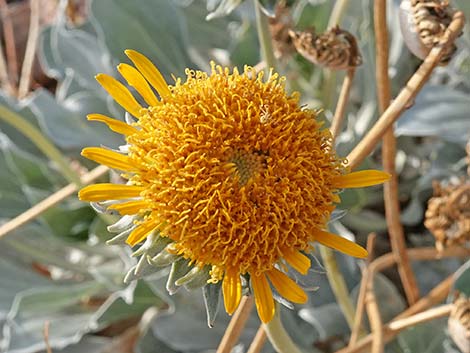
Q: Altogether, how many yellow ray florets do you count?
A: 14